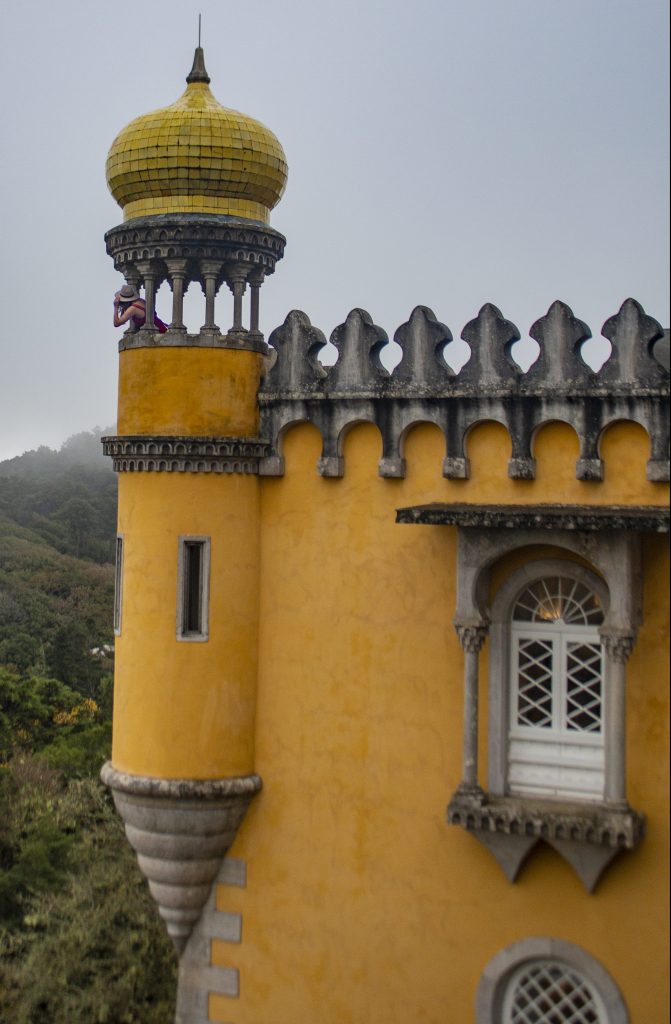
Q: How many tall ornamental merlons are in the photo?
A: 6